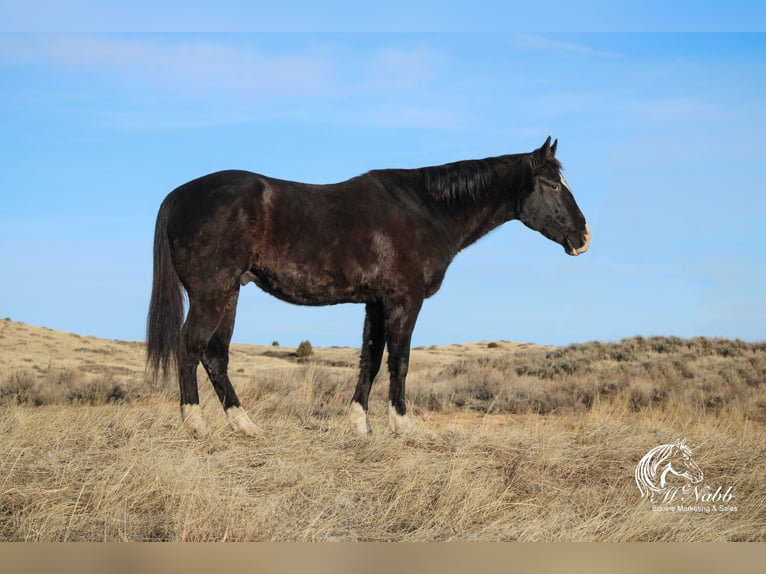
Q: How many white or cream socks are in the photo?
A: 4